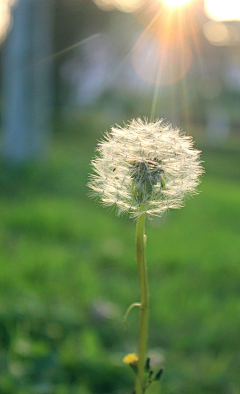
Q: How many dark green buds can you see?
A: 3